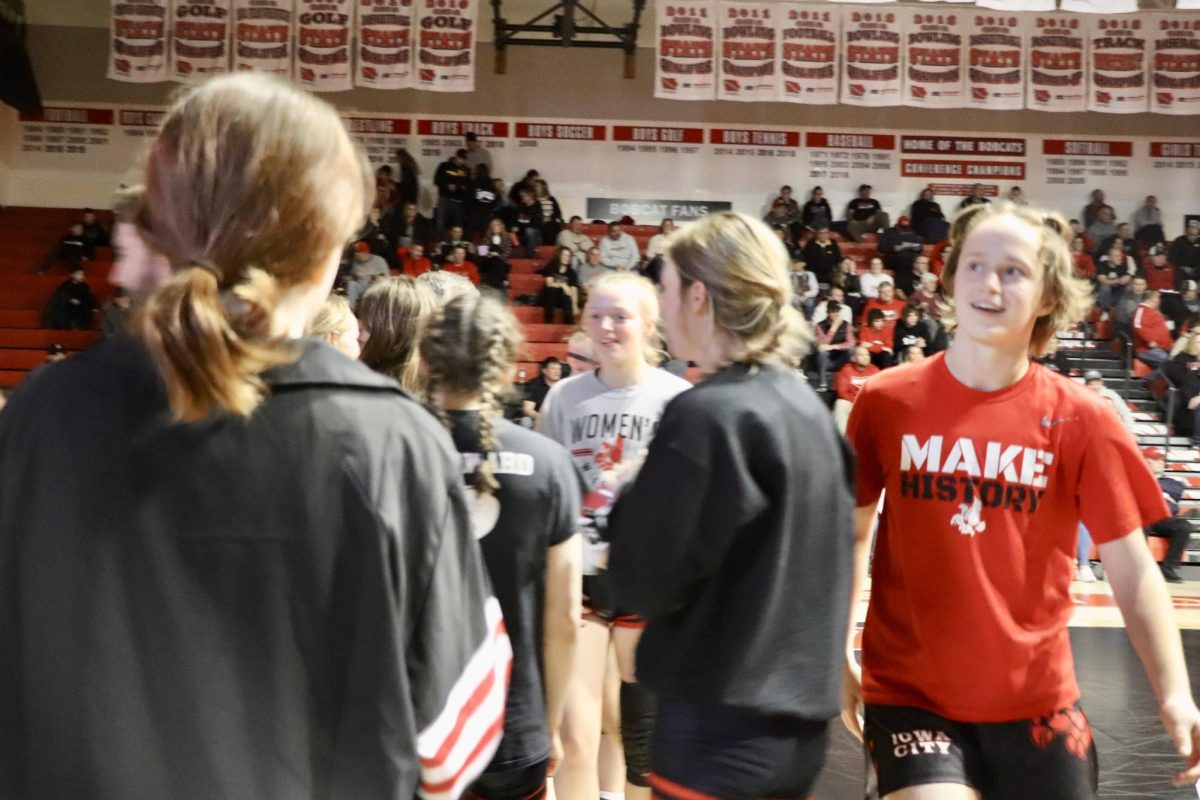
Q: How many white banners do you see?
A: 15